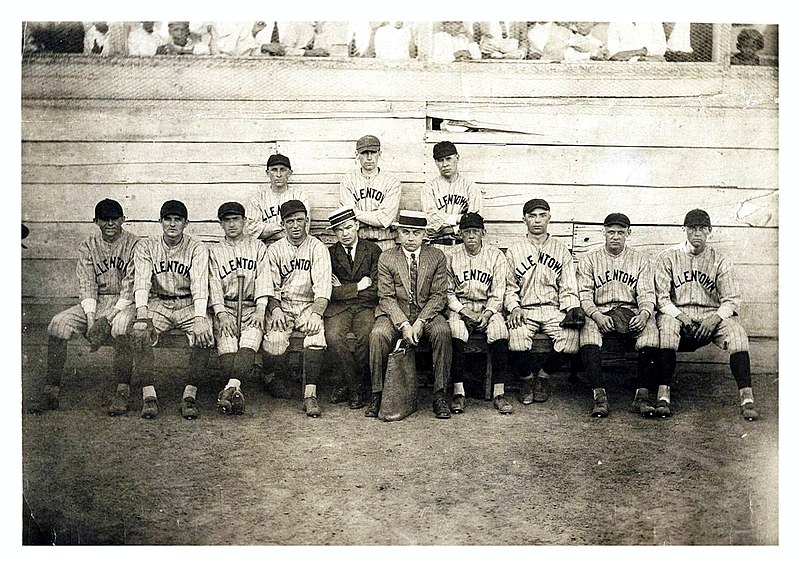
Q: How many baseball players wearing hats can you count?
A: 11